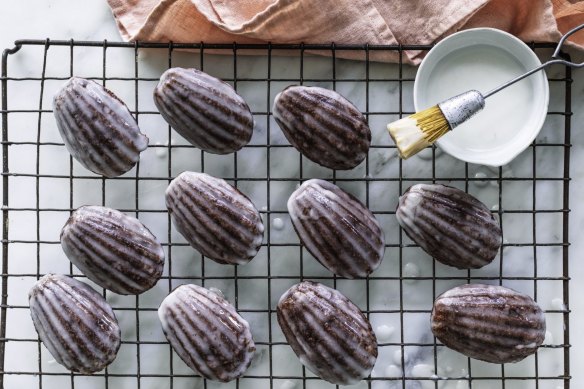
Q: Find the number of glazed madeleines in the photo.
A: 11